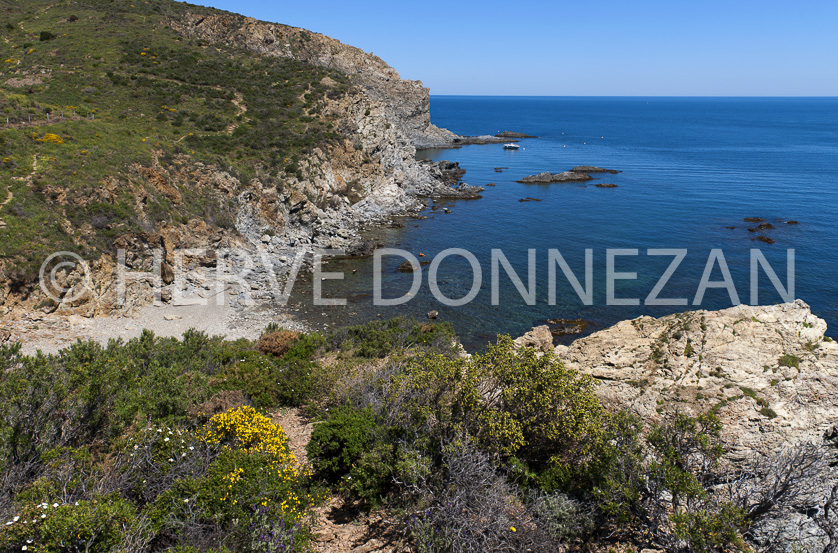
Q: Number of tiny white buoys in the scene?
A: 6